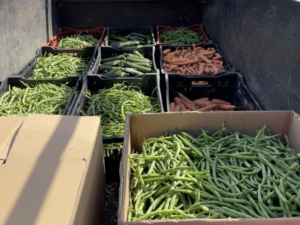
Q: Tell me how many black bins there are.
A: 7